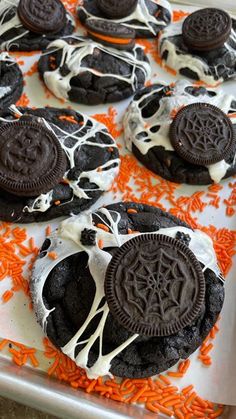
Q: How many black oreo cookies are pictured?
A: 7